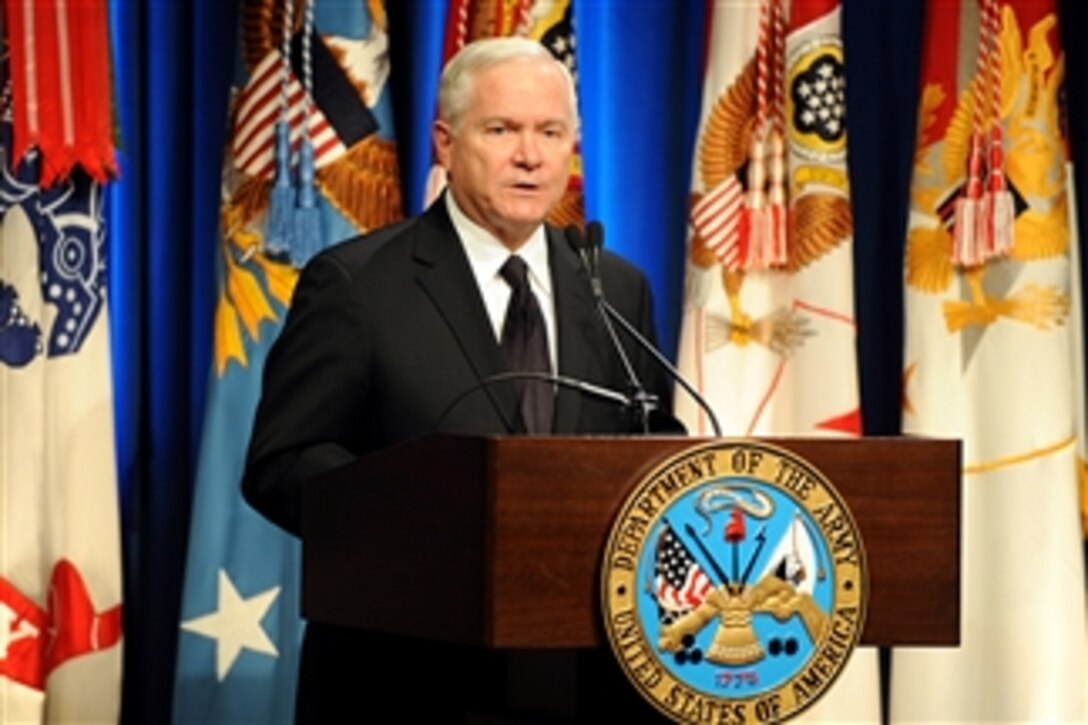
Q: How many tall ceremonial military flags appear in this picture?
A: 5